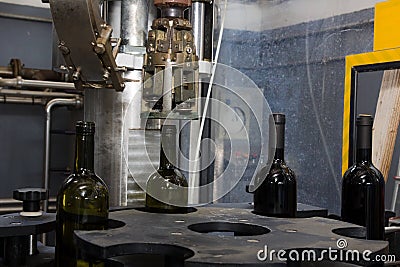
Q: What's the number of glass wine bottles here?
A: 4